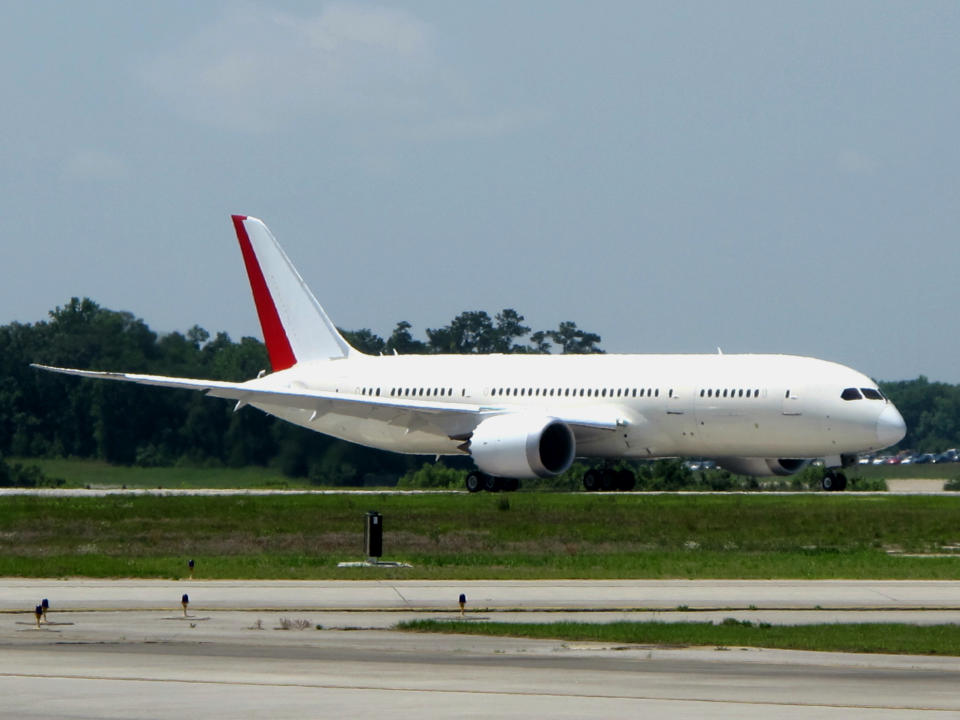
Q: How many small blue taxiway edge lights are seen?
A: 5